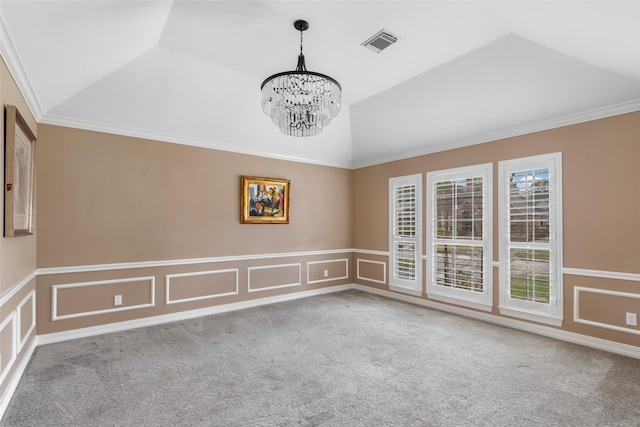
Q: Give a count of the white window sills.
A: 3